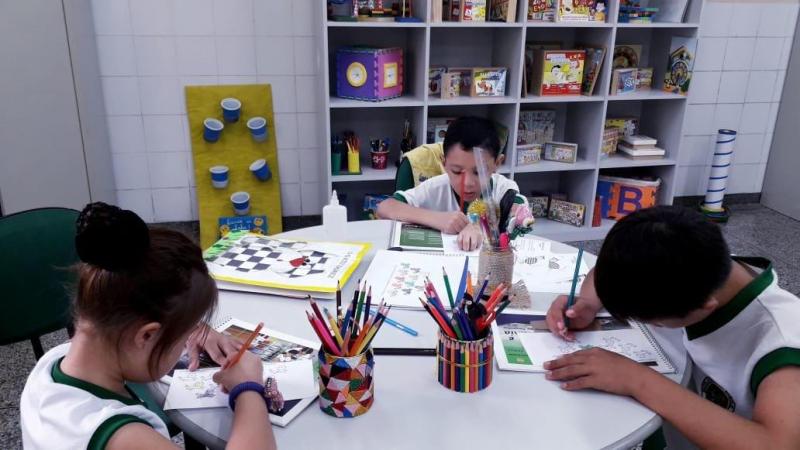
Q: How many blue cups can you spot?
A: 6